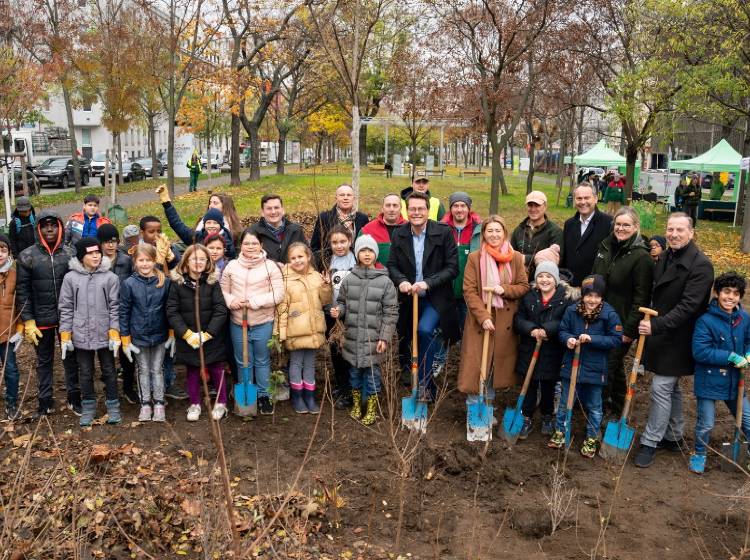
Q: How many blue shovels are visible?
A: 7